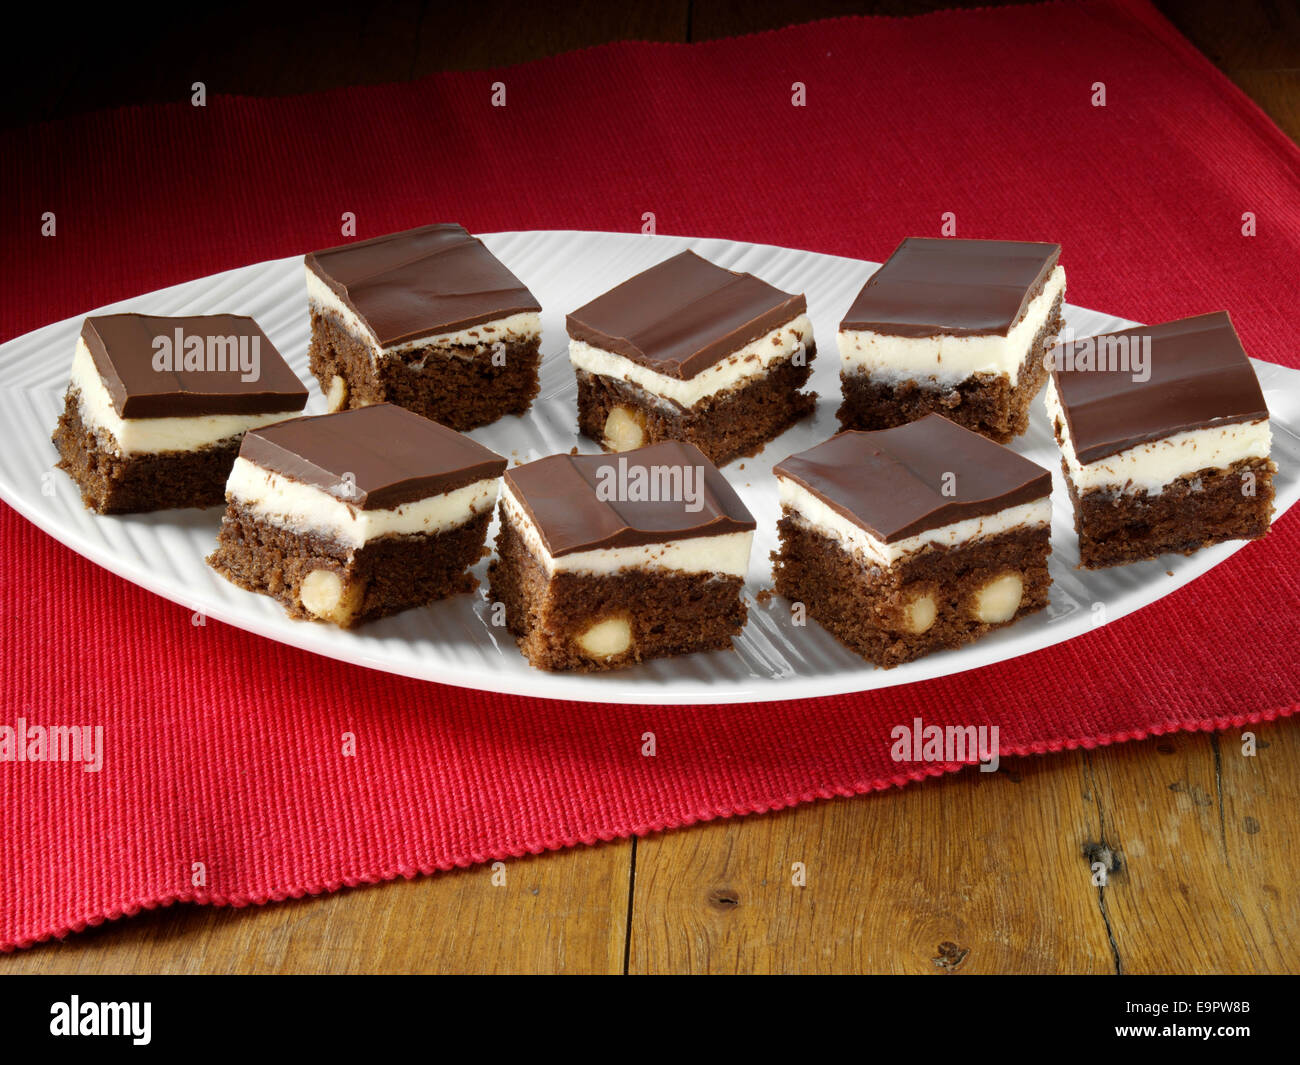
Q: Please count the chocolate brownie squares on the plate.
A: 8